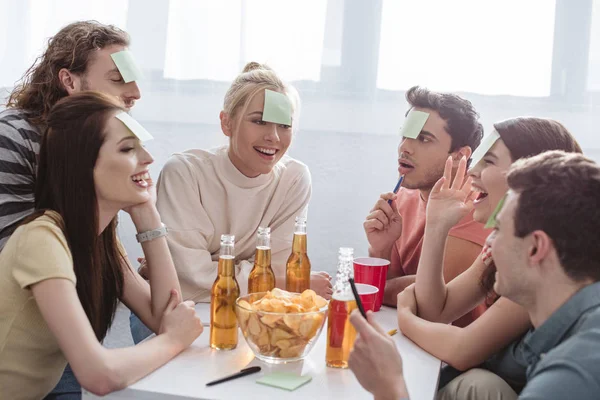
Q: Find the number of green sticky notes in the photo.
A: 7